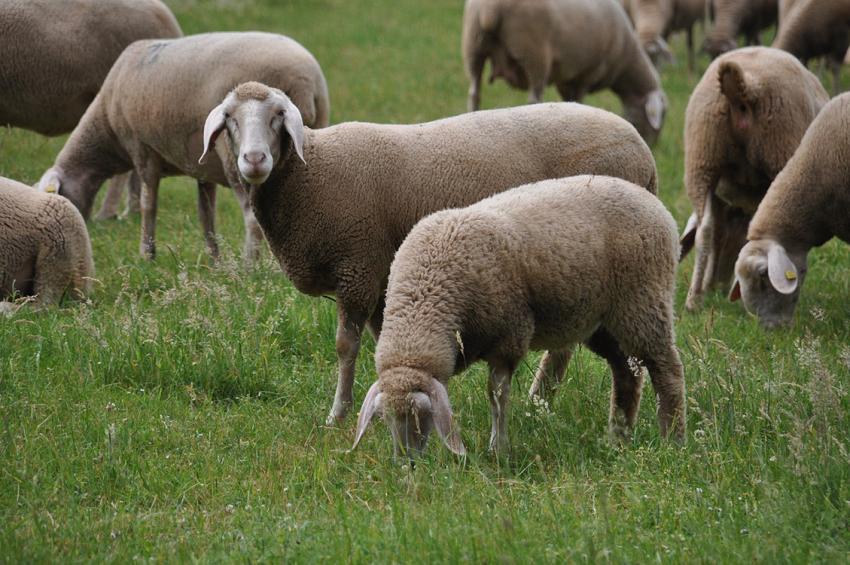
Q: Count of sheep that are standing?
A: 10